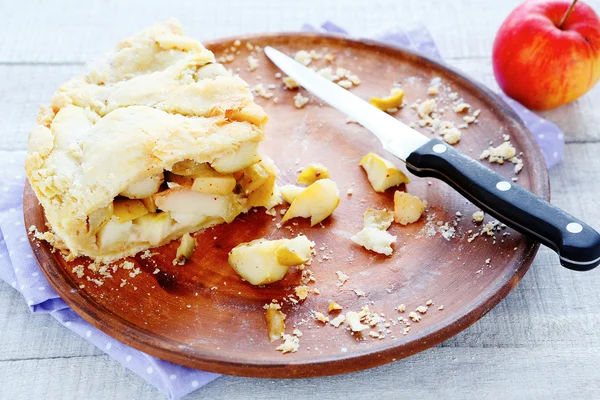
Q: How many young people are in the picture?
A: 0